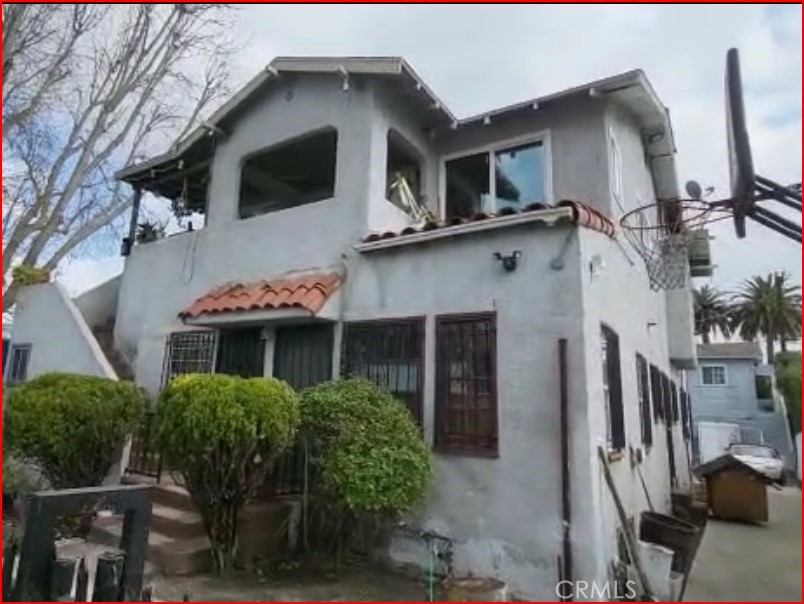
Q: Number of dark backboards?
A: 1